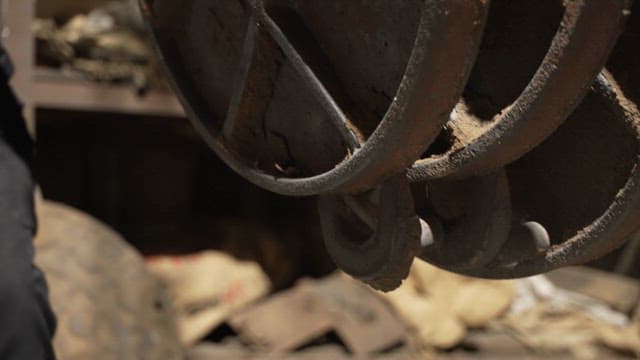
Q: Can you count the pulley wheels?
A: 3